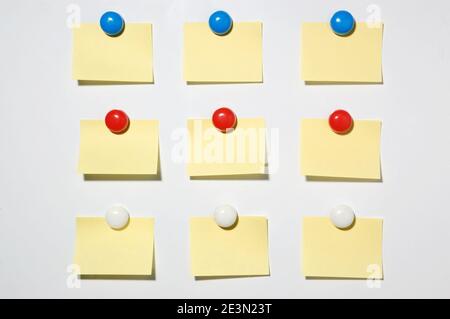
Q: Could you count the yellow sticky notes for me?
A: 9